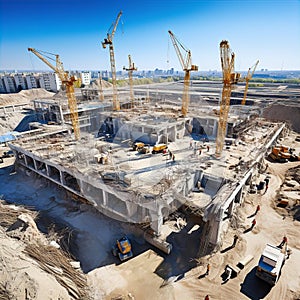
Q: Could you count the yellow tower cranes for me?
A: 6